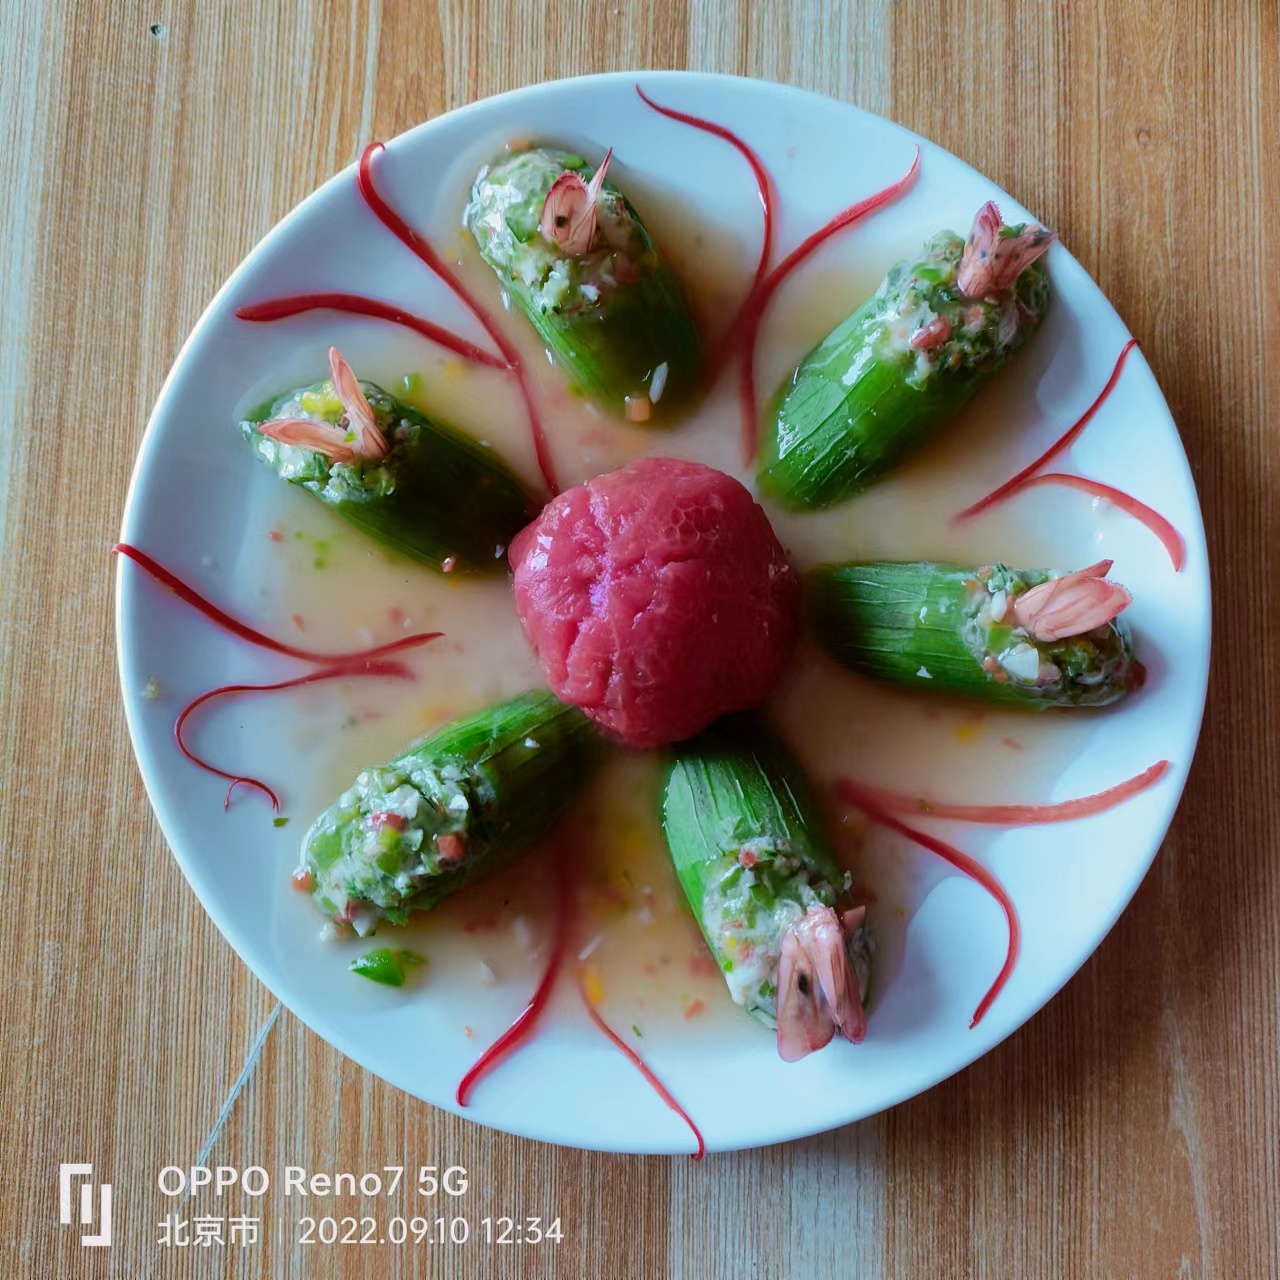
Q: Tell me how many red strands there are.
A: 12